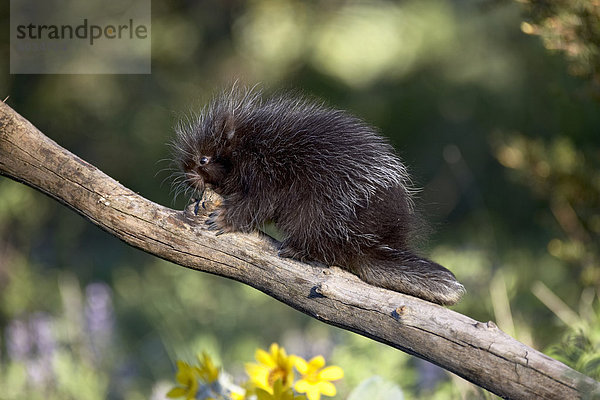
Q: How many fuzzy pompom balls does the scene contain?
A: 0